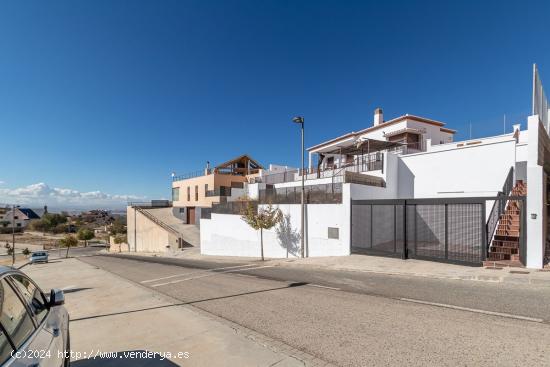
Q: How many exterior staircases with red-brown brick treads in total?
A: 1